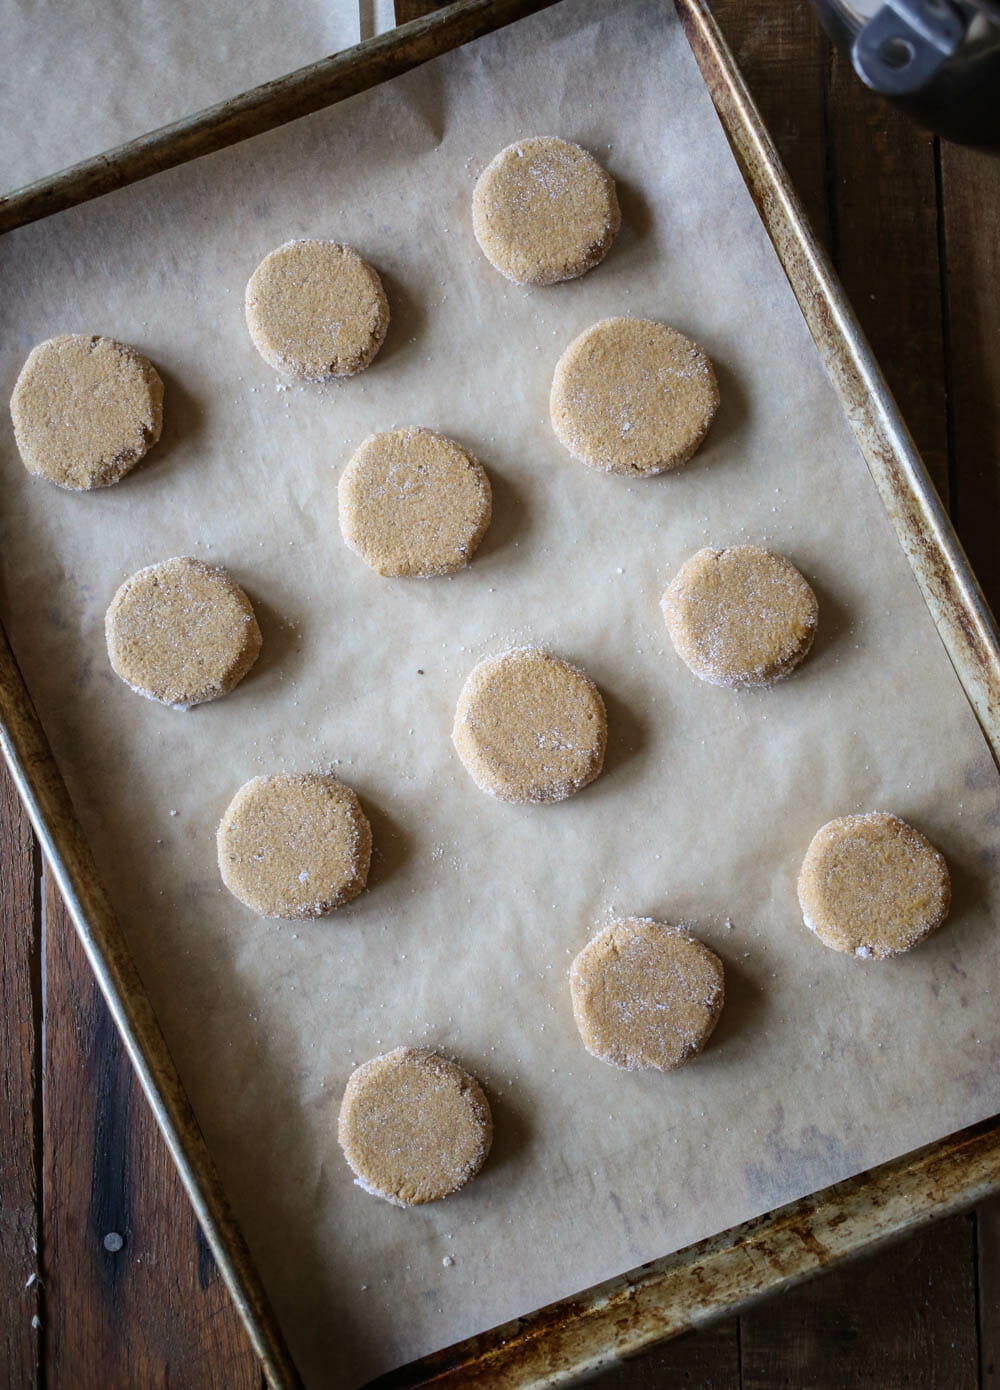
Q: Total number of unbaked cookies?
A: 12